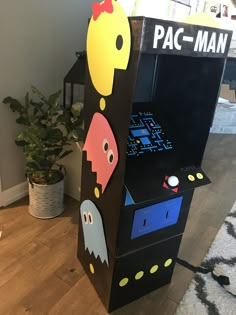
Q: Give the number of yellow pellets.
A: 7